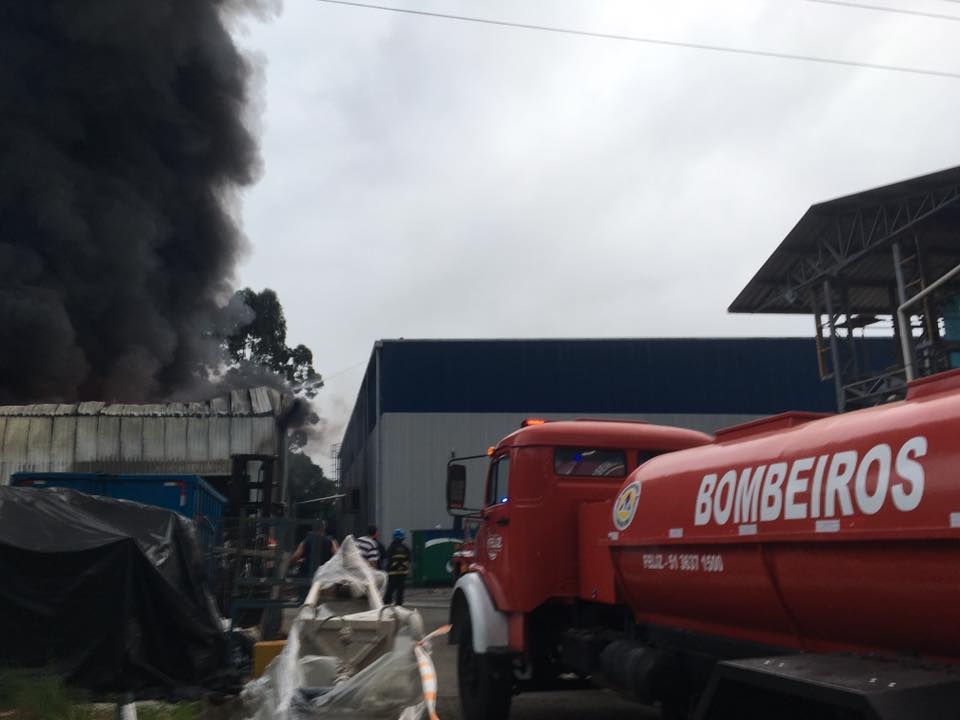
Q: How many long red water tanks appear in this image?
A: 1